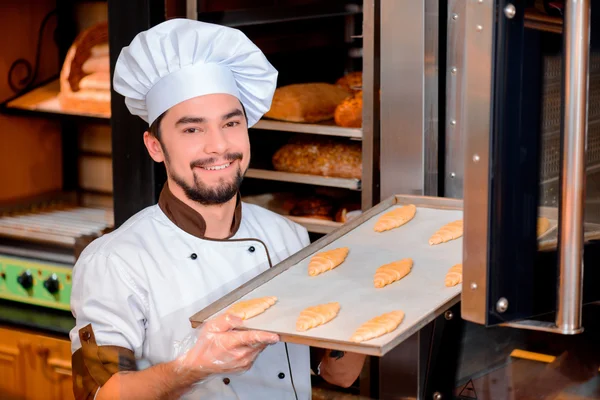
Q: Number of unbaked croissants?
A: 8